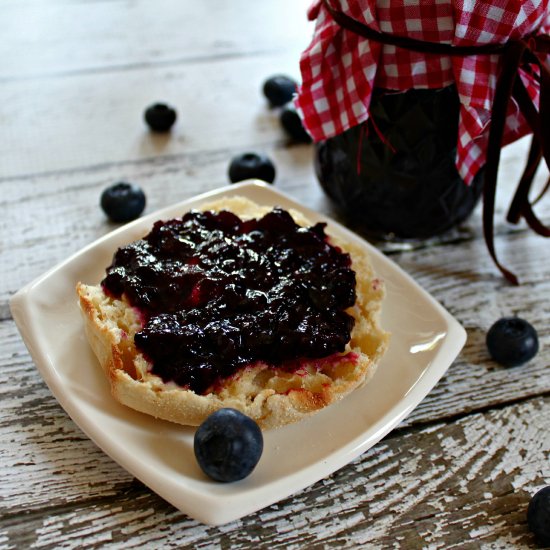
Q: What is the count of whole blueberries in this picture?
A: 8